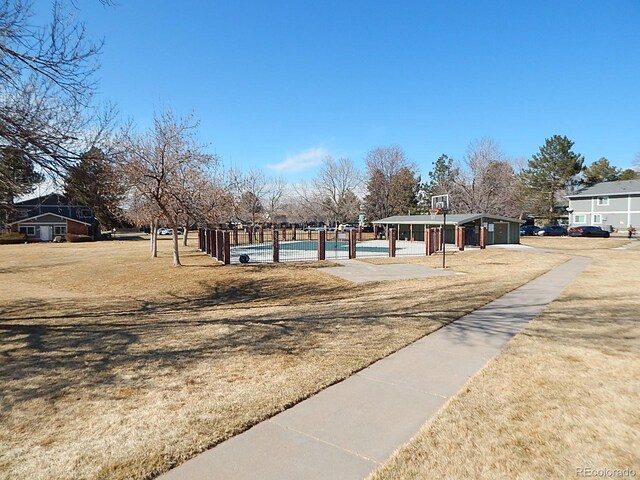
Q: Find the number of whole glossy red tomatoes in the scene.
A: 0